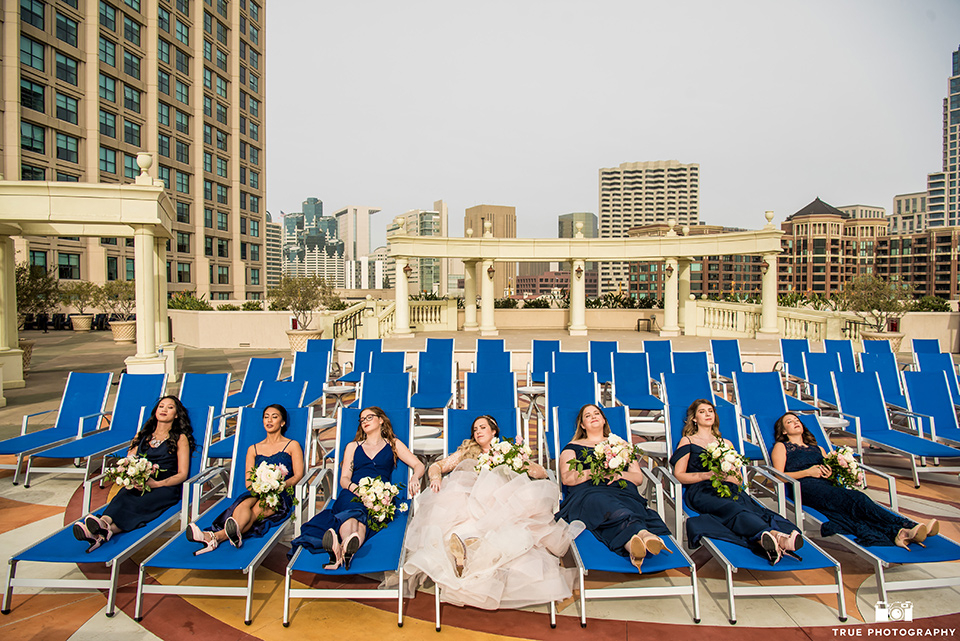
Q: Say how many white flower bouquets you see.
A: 7